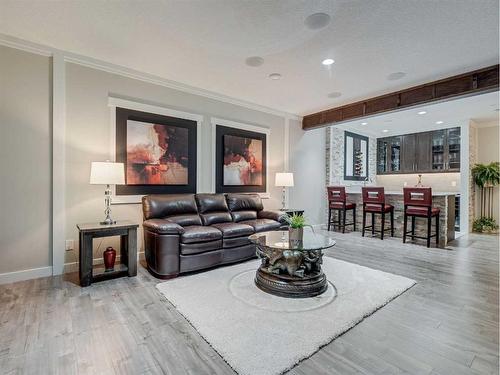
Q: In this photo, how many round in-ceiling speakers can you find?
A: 4